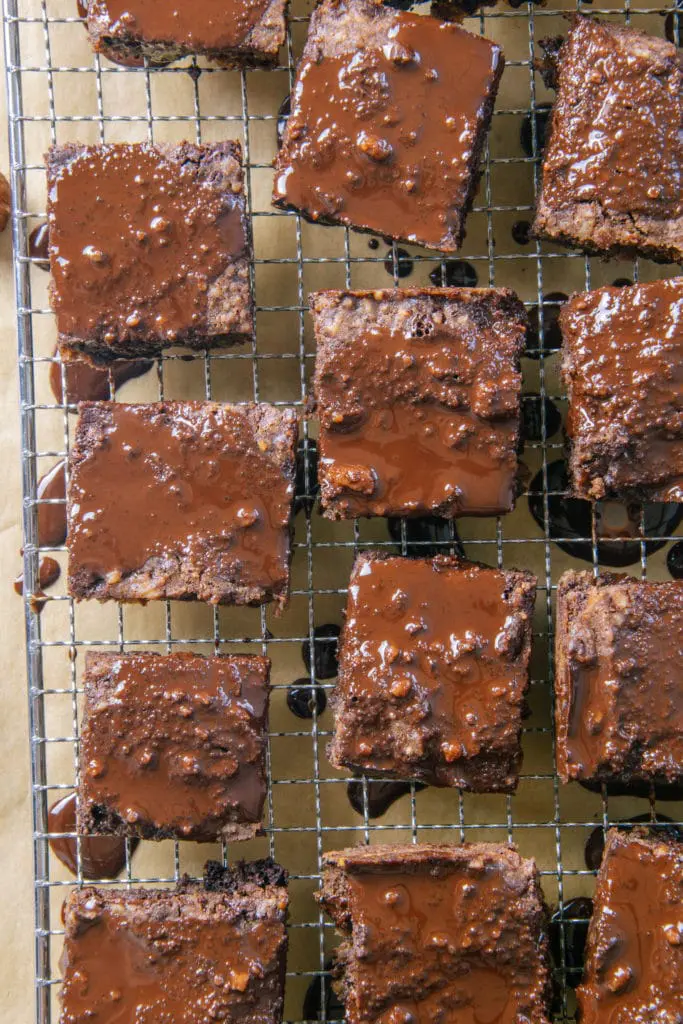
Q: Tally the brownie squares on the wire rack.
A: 13